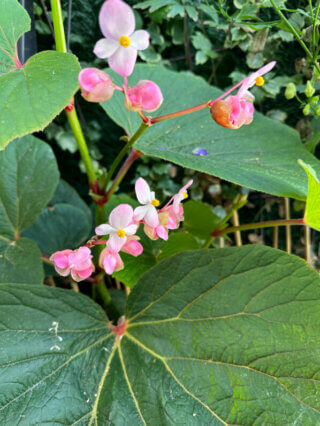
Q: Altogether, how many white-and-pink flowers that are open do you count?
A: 5